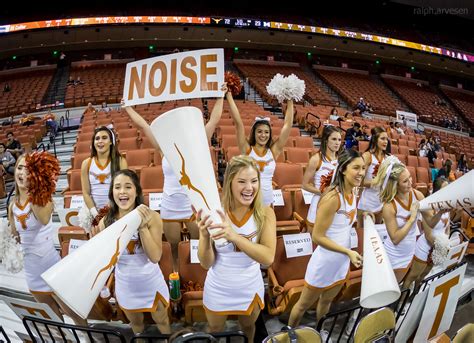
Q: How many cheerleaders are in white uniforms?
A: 11